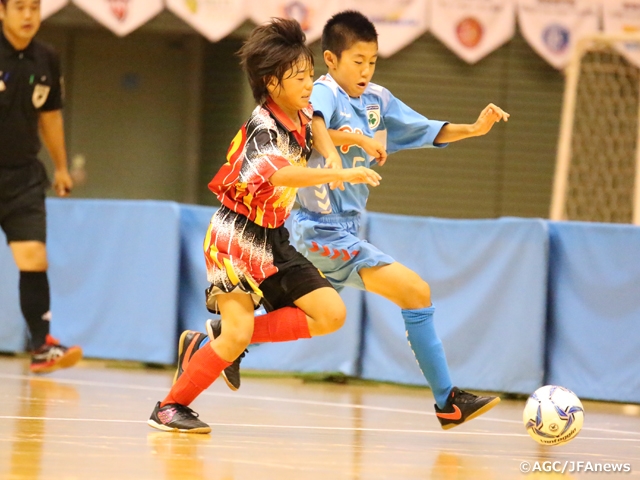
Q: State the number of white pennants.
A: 8